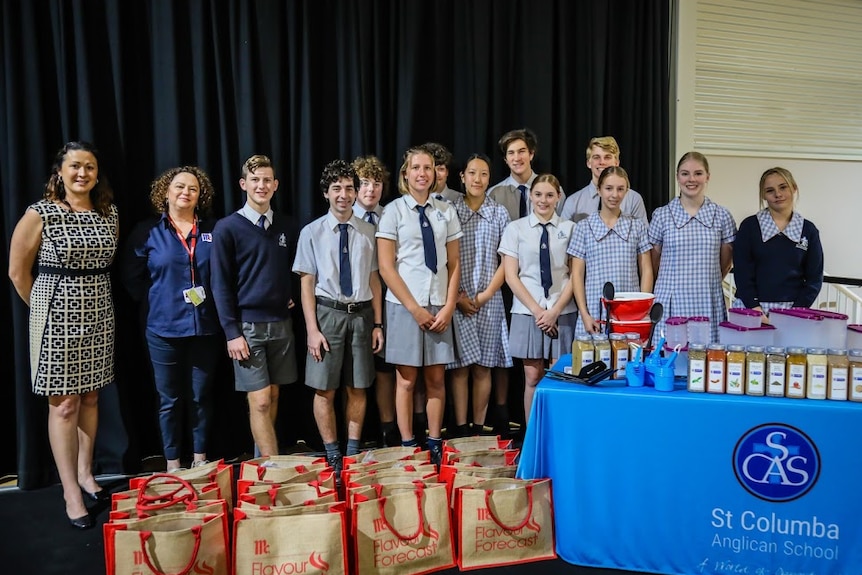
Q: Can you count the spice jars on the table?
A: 13